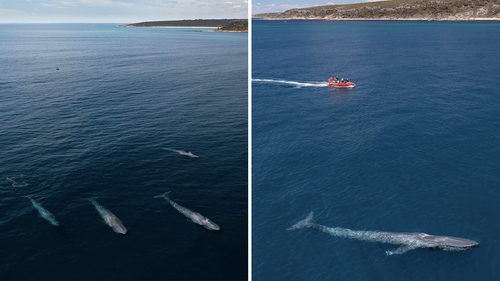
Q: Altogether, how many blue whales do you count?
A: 5